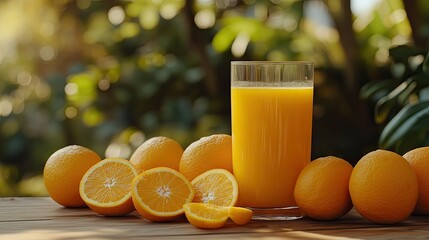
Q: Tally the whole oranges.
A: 6